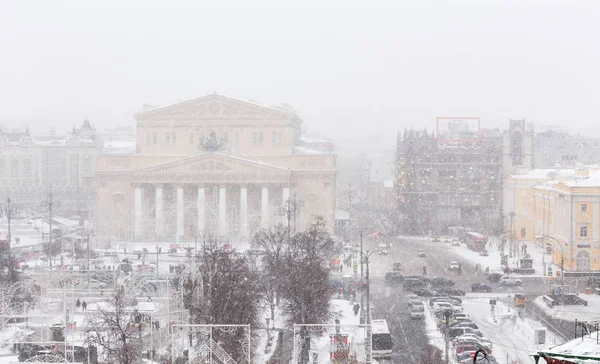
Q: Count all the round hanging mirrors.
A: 0